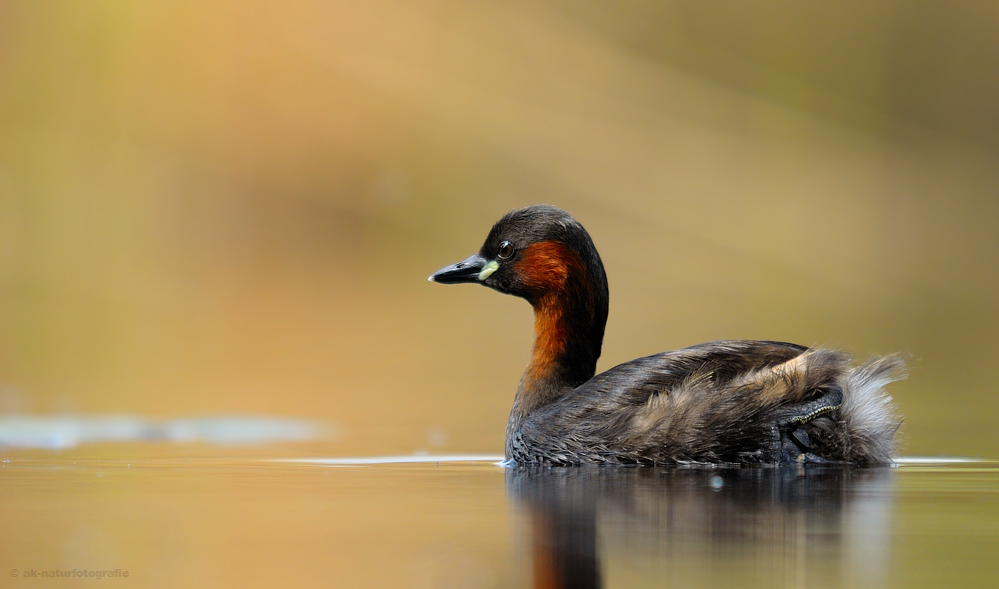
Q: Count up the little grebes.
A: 1